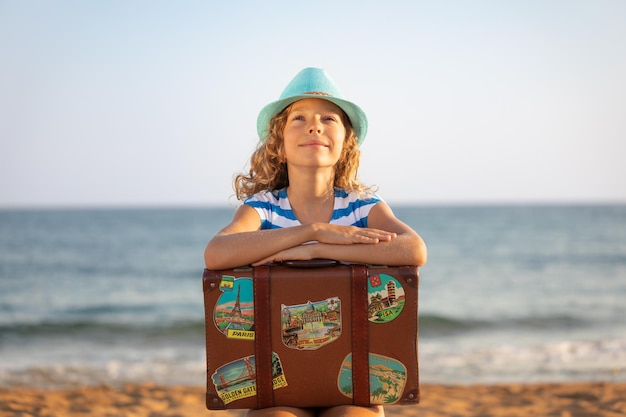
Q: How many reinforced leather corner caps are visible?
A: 4